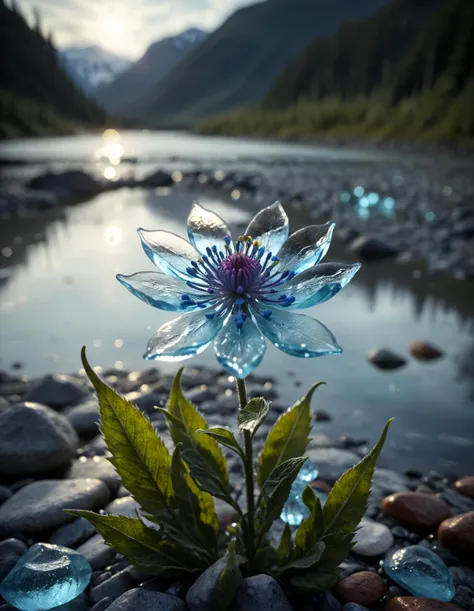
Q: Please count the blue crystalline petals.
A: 9